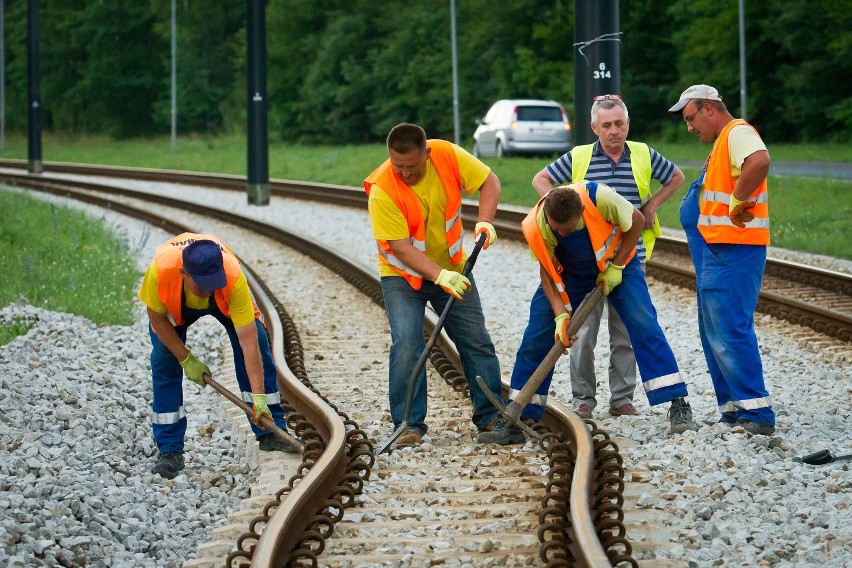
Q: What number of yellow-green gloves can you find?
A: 7